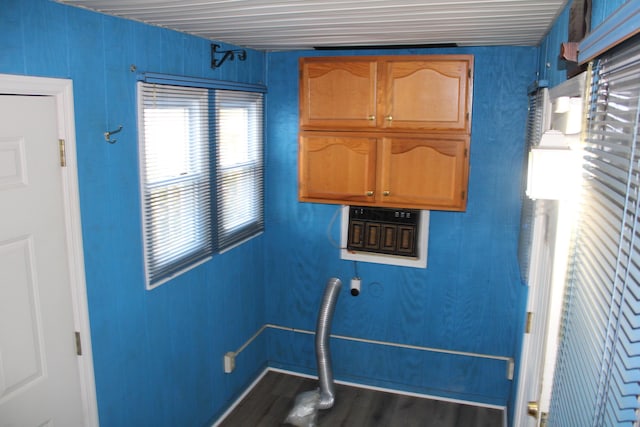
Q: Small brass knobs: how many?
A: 4